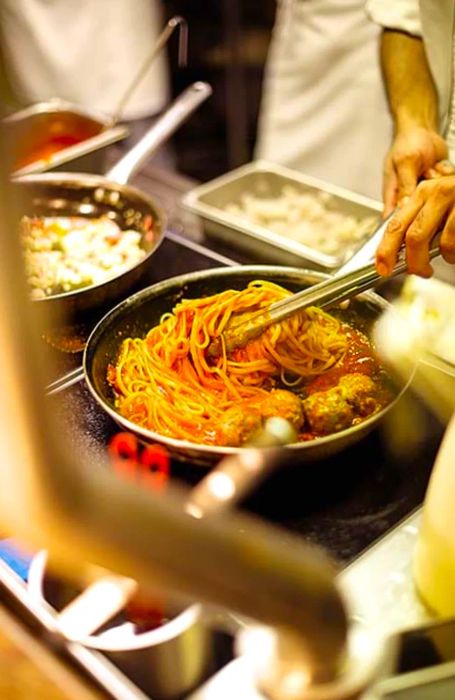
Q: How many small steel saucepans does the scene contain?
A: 1